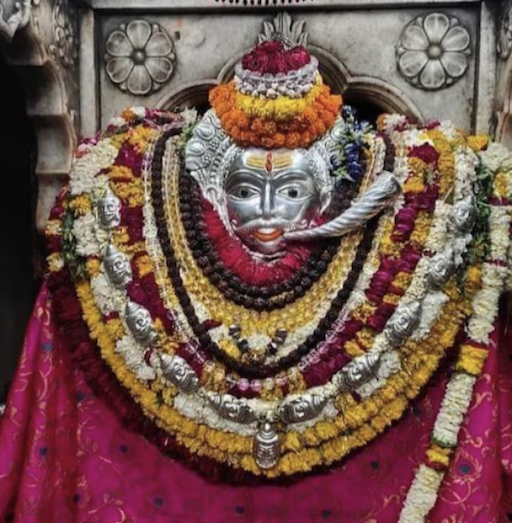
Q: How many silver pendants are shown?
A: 11